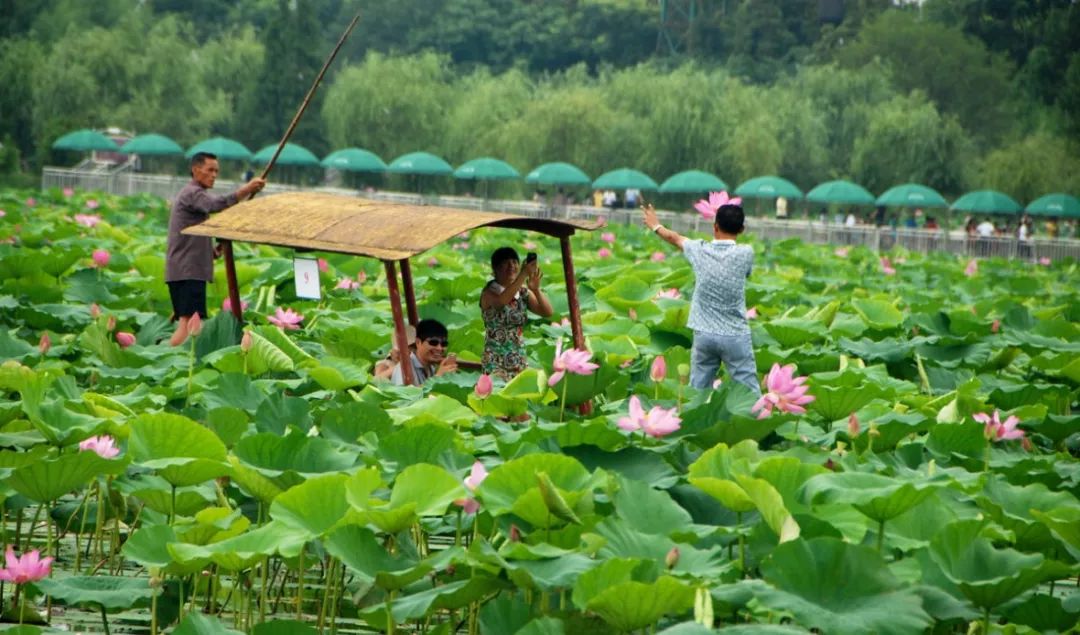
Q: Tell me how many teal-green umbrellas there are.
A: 15